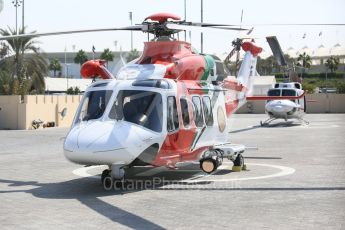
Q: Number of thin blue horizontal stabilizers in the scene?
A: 0